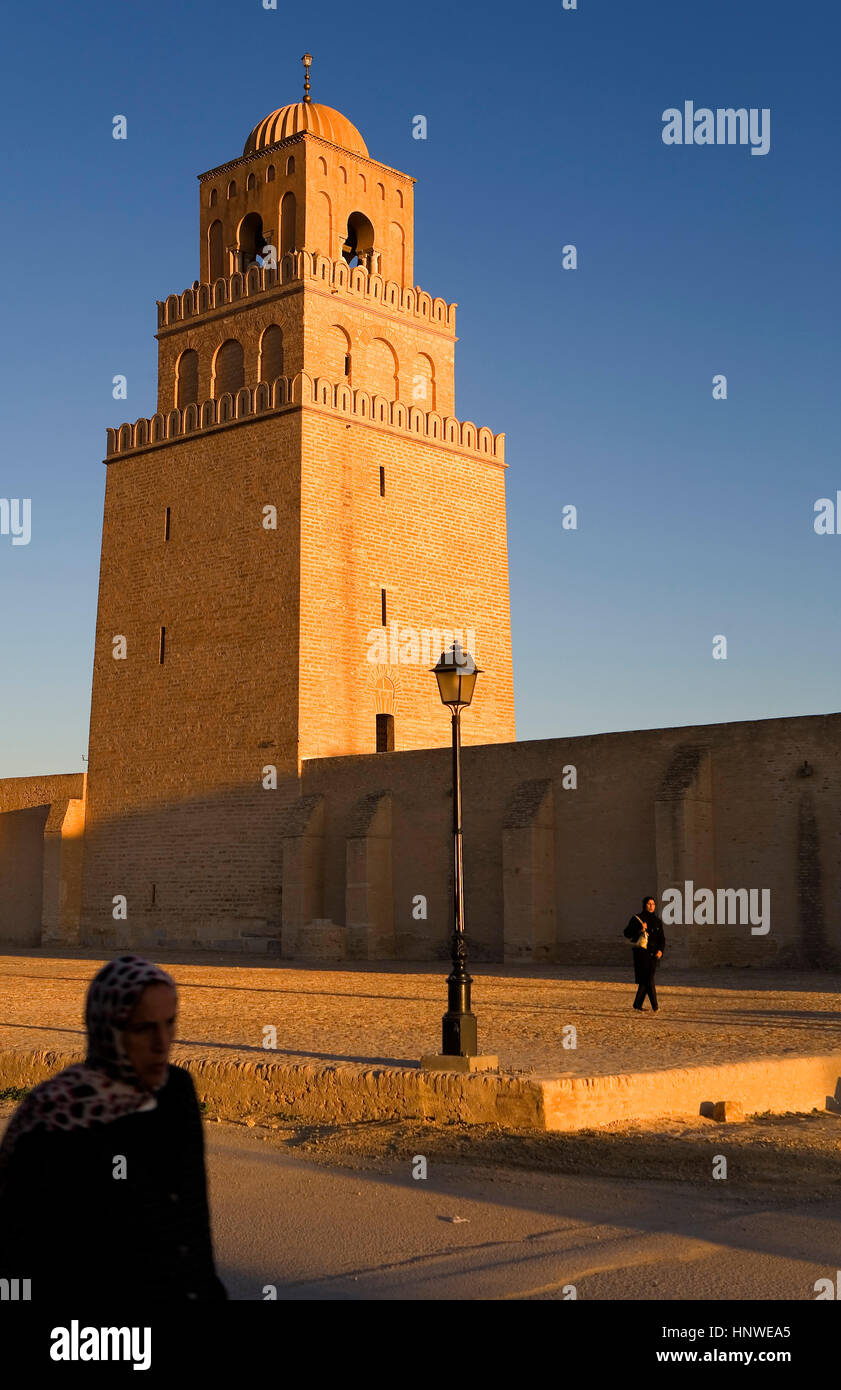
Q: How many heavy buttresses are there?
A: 5